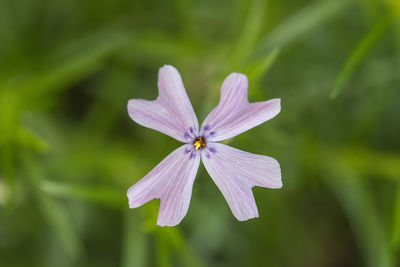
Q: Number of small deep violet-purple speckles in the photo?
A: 8